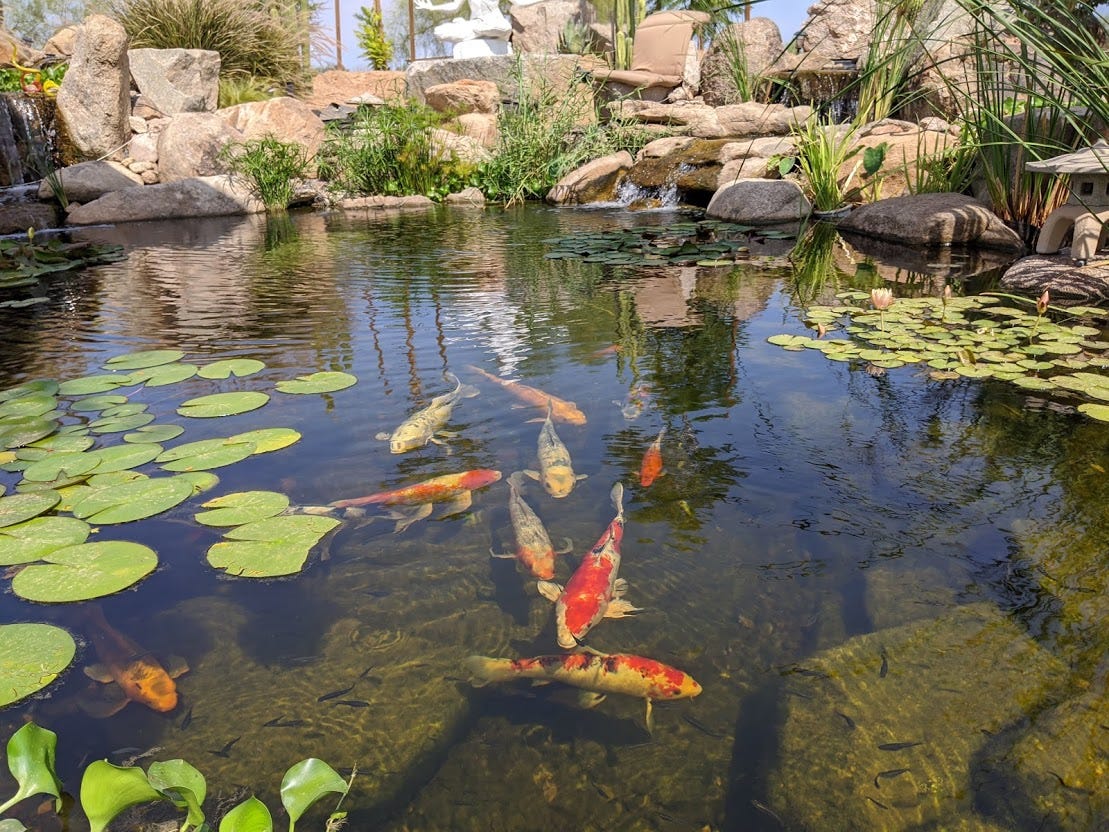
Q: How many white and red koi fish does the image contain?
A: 2